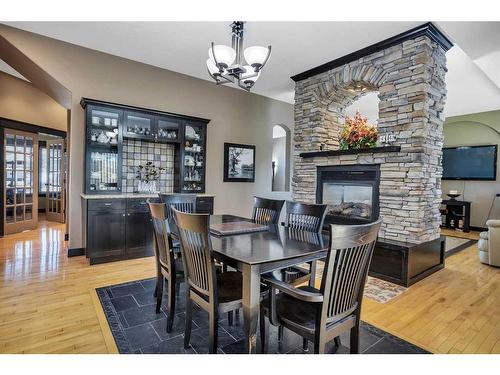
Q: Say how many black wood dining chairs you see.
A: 6